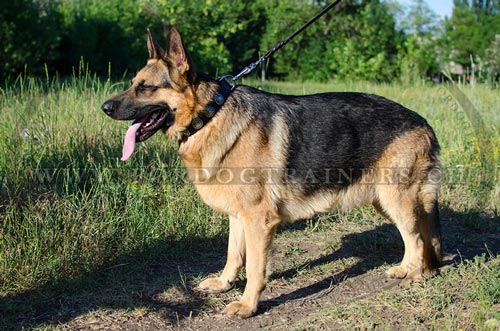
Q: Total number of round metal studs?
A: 4